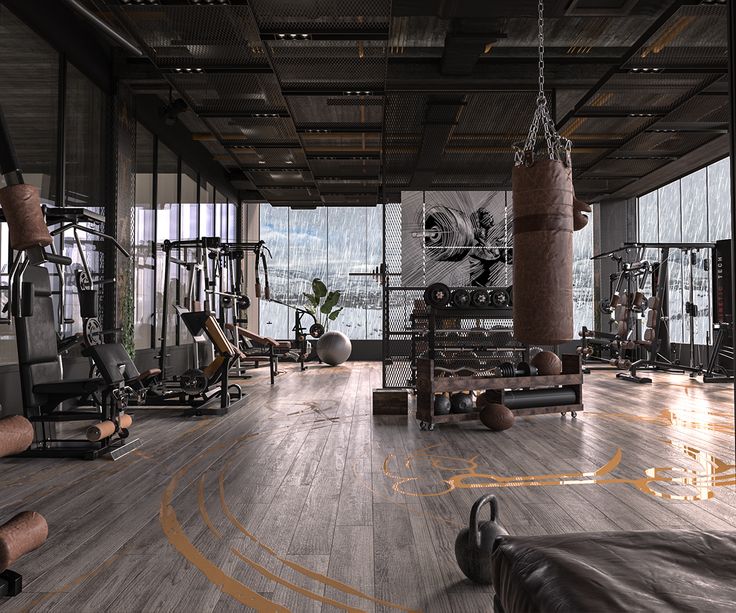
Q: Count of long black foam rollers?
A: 1